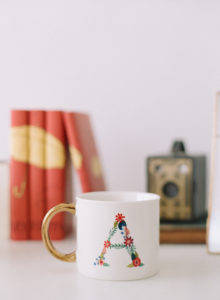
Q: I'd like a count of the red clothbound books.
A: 4